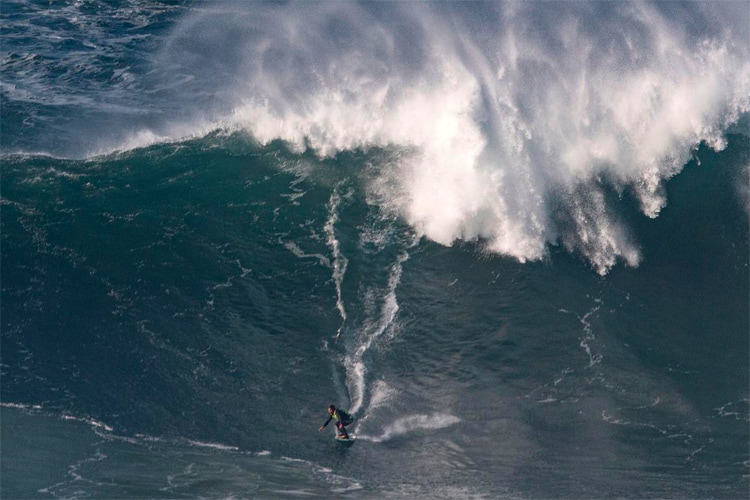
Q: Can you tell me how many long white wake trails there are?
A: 2